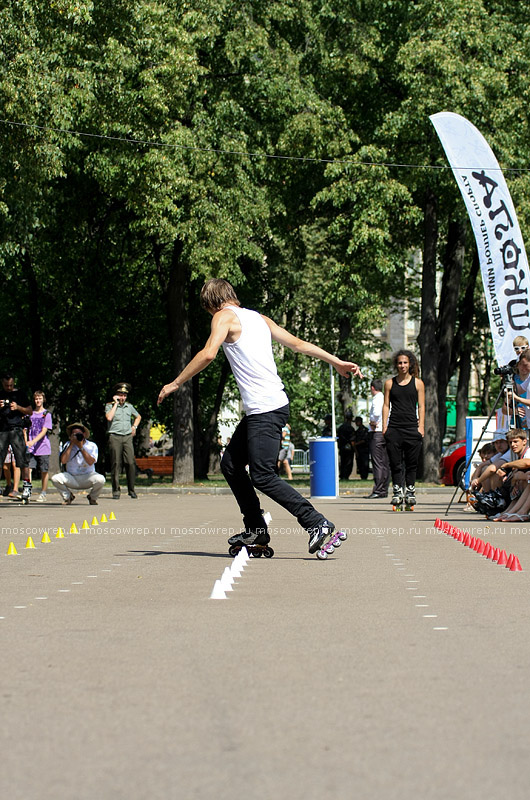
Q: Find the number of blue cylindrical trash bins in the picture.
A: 1